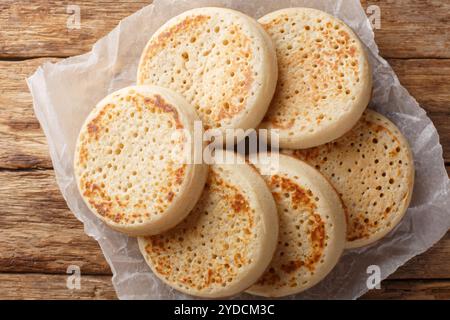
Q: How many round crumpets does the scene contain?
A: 6